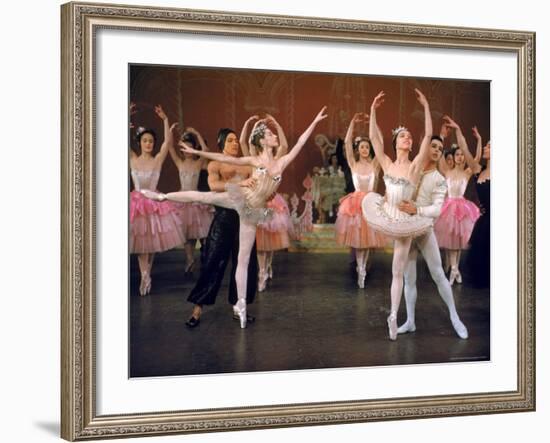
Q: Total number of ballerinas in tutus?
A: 7